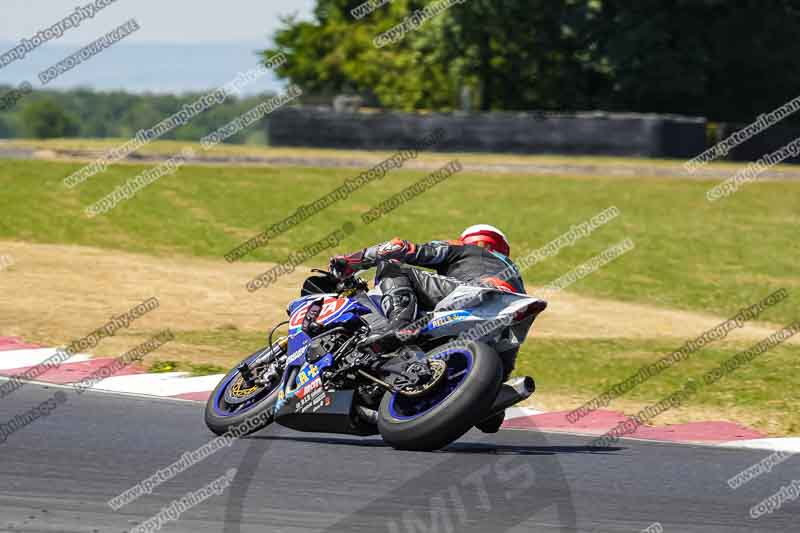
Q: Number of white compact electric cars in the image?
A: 0